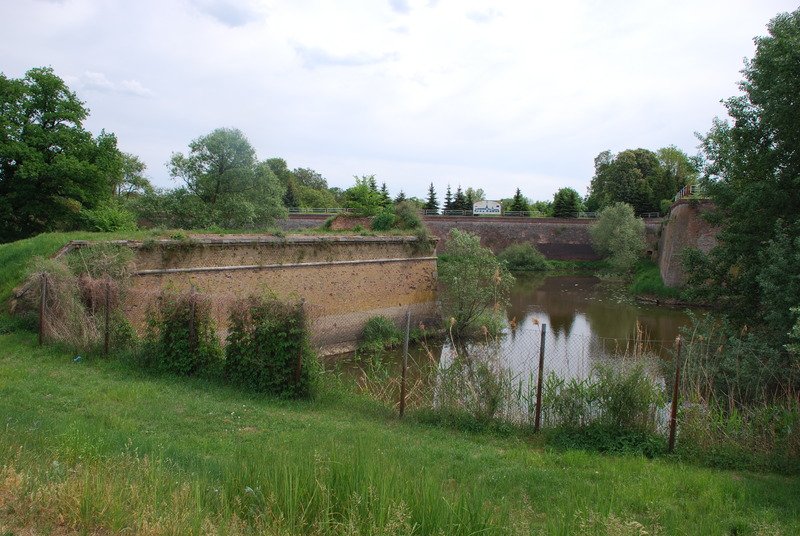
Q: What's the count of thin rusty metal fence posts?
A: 7